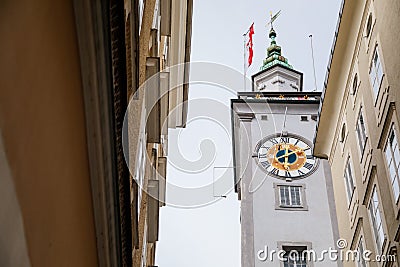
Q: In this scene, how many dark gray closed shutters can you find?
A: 0